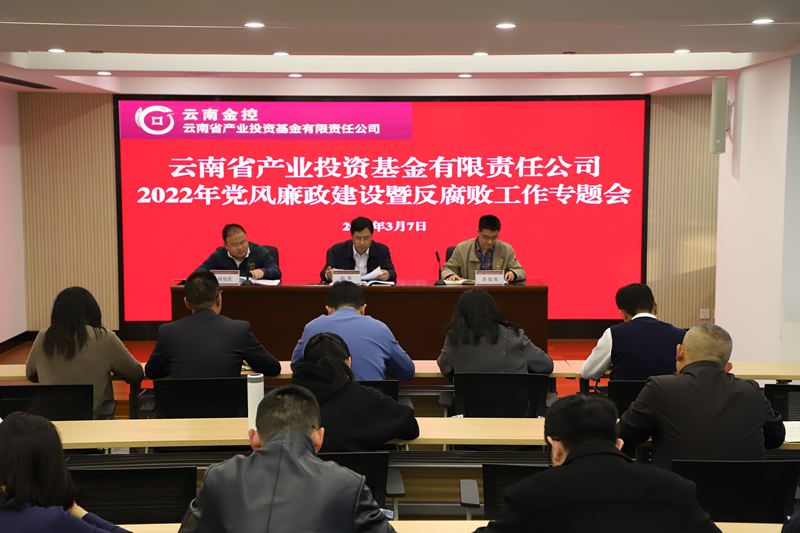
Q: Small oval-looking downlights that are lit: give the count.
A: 11